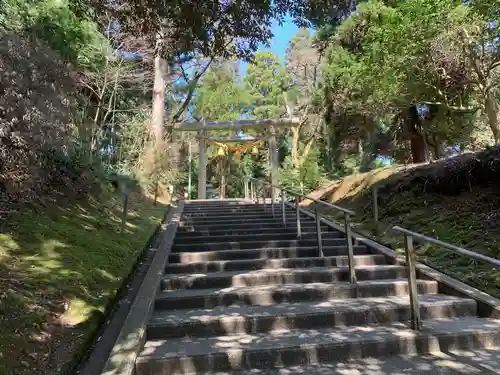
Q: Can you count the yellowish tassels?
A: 3